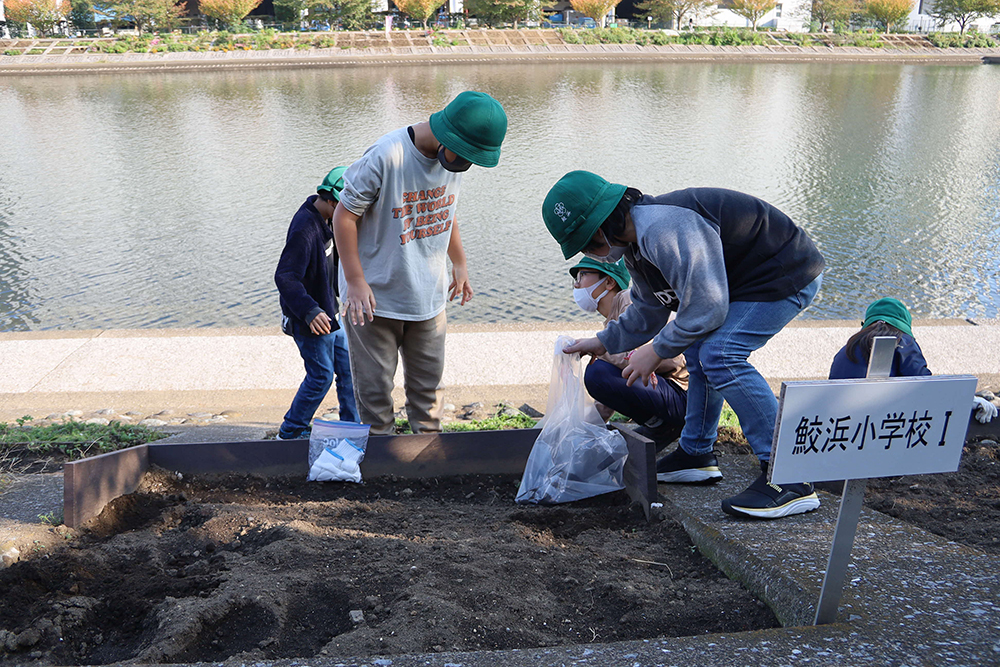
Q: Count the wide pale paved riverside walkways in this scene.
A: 1